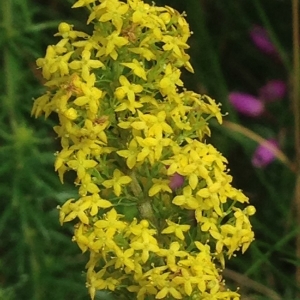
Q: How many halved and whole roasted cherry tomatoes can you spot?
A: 0